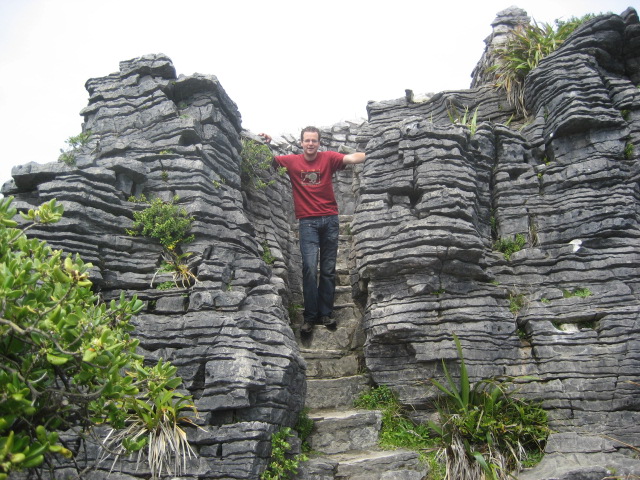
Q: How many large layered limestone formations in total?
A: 2